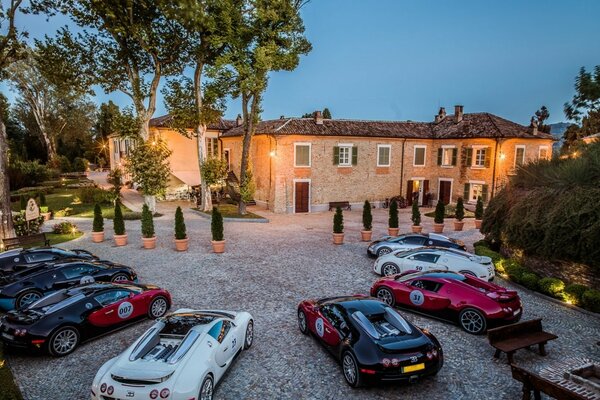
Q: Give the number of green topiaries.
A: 12